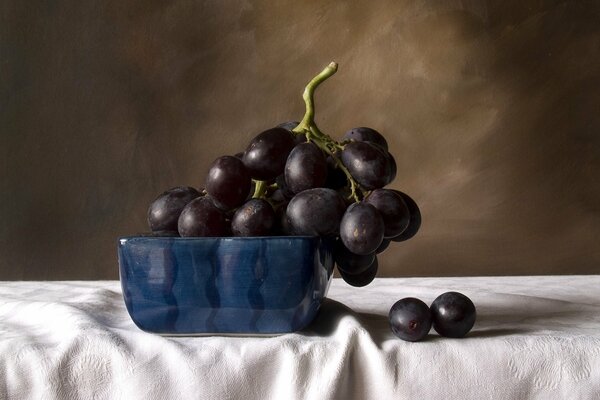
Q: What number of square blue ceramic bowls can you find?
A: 1